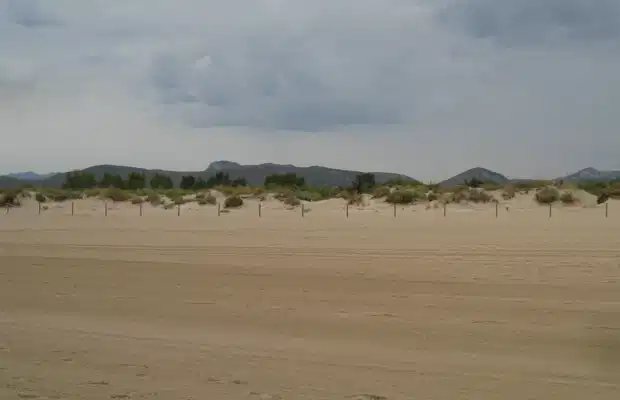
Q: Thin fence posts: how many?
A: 15